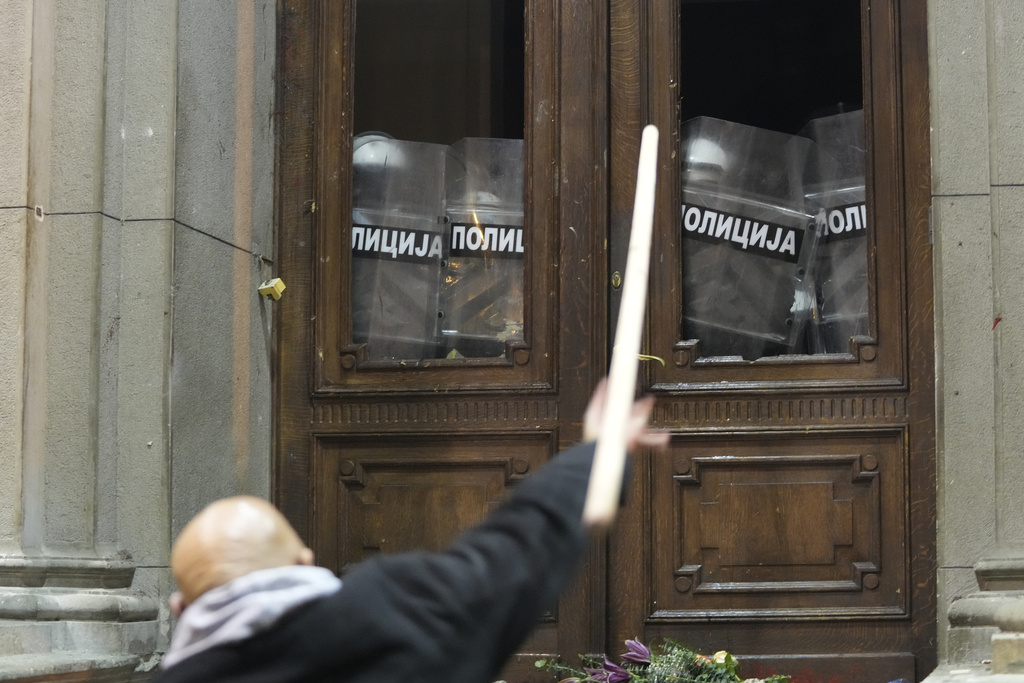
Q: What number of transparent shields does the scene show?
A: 4